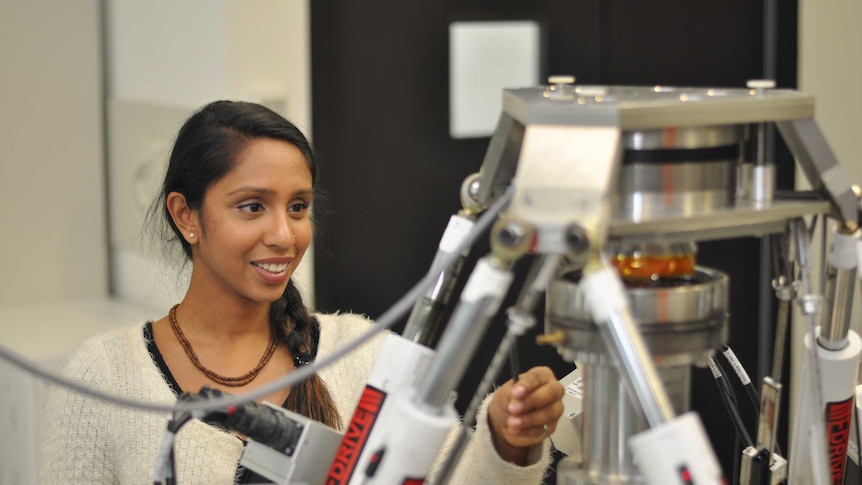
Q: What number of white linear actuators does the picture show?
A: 4